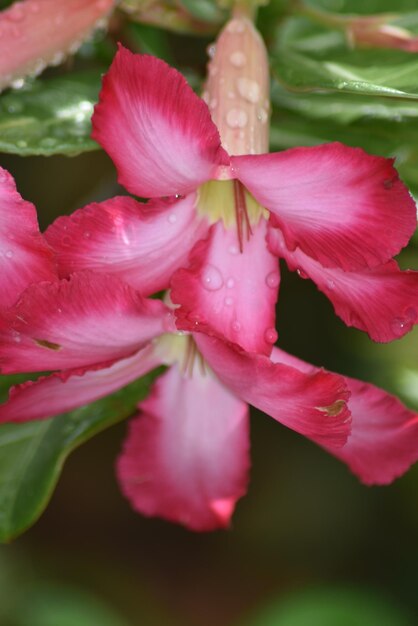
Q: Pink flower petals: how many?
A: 11